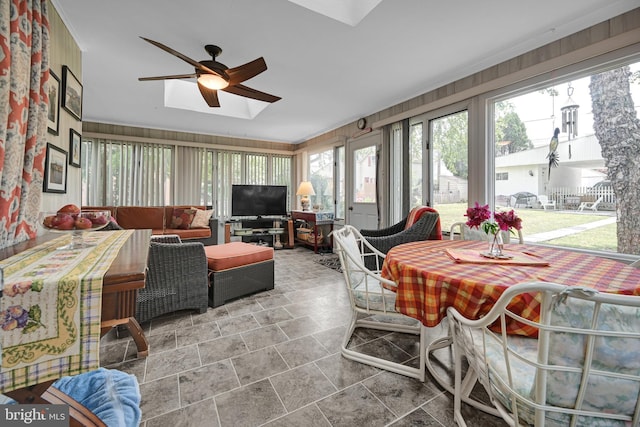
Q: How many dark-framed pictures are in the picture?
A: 4